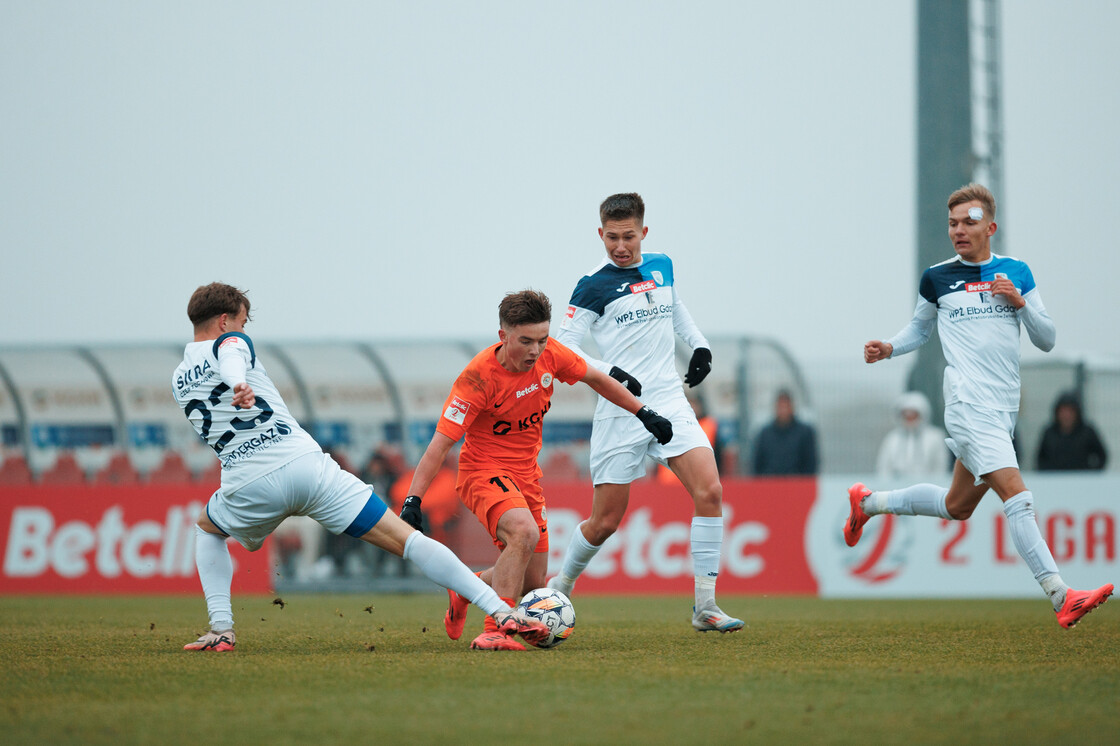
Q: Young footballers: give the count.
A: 4